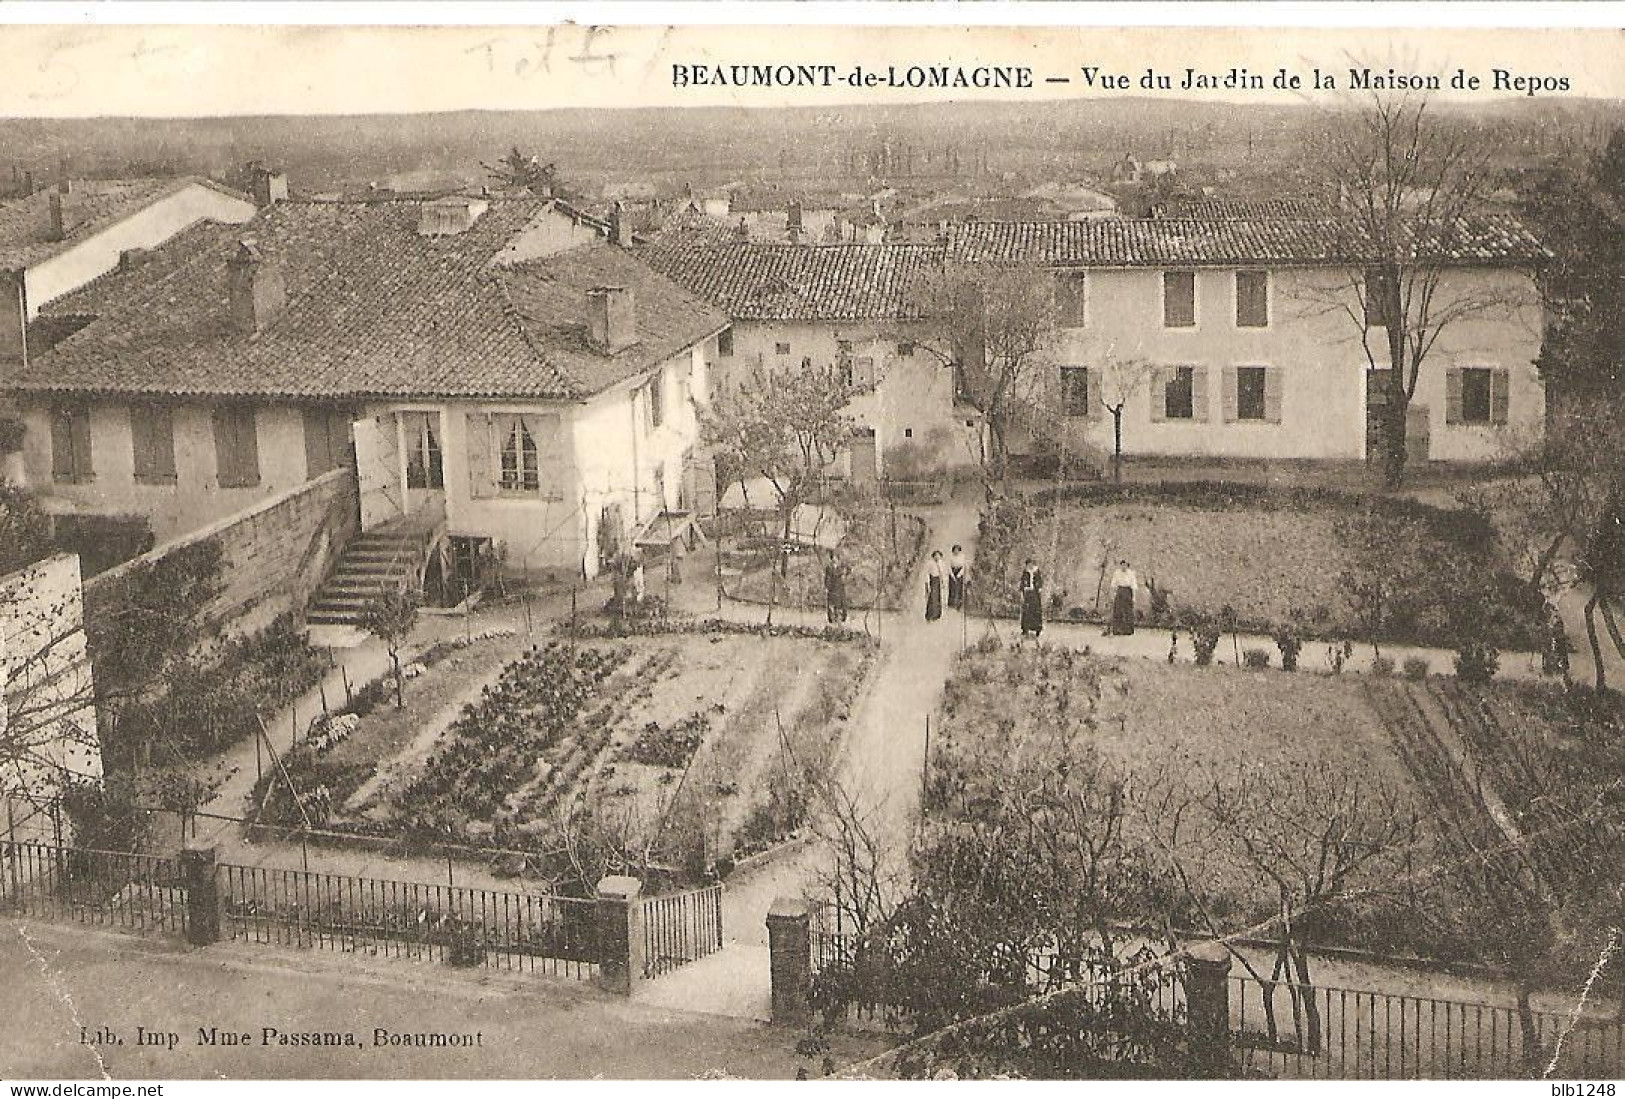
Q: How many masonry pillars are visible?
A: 4